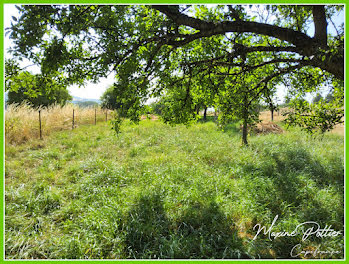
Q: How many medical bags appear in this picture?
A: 0